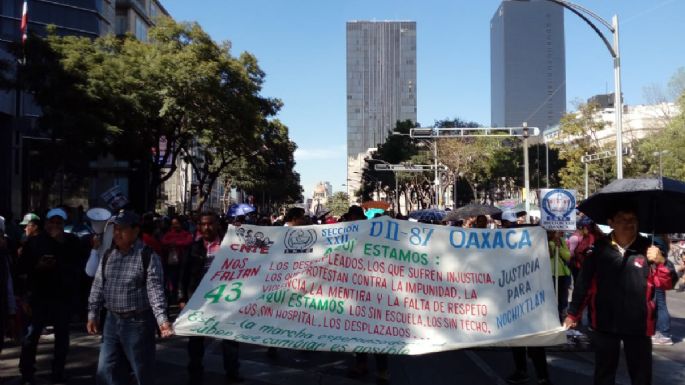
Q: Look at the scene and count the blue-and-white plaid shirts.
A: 1